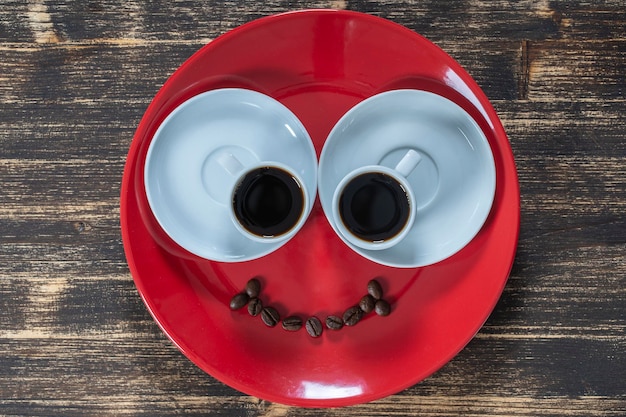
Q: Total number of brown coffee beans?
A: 11